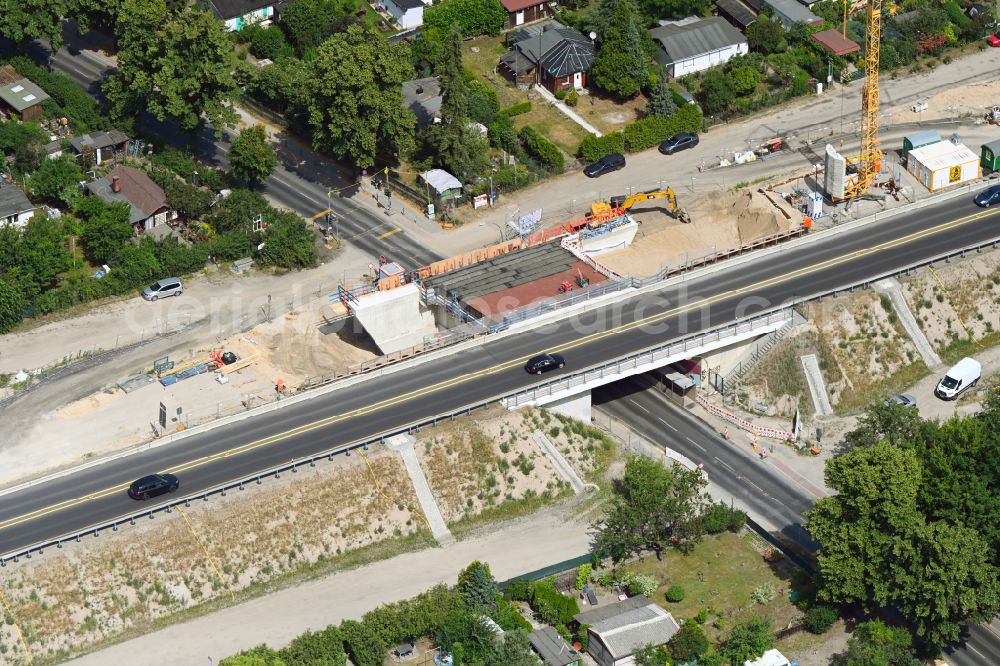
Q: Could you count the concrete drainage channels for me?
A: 4